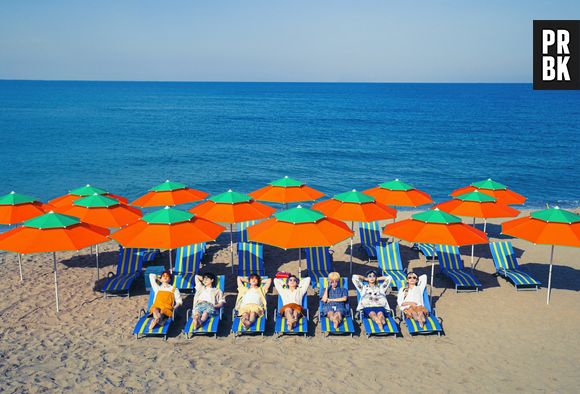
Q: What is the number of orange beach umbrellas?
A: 15